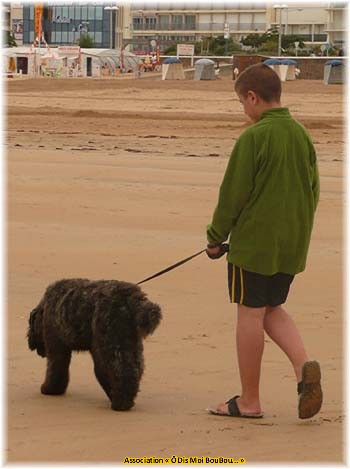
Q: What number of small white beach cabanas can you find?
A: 5